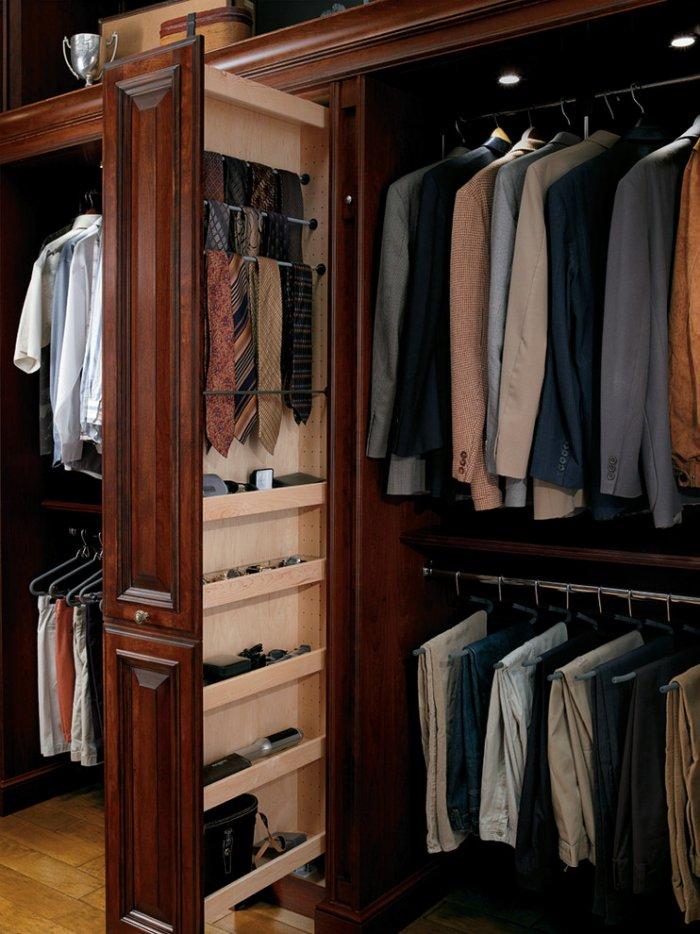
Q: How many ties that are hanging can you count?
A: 11